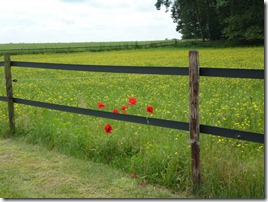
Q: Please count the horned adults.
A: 0